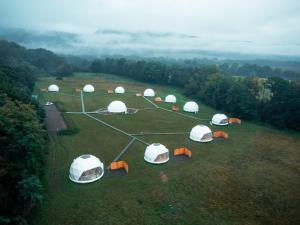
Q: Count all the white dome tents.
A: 11